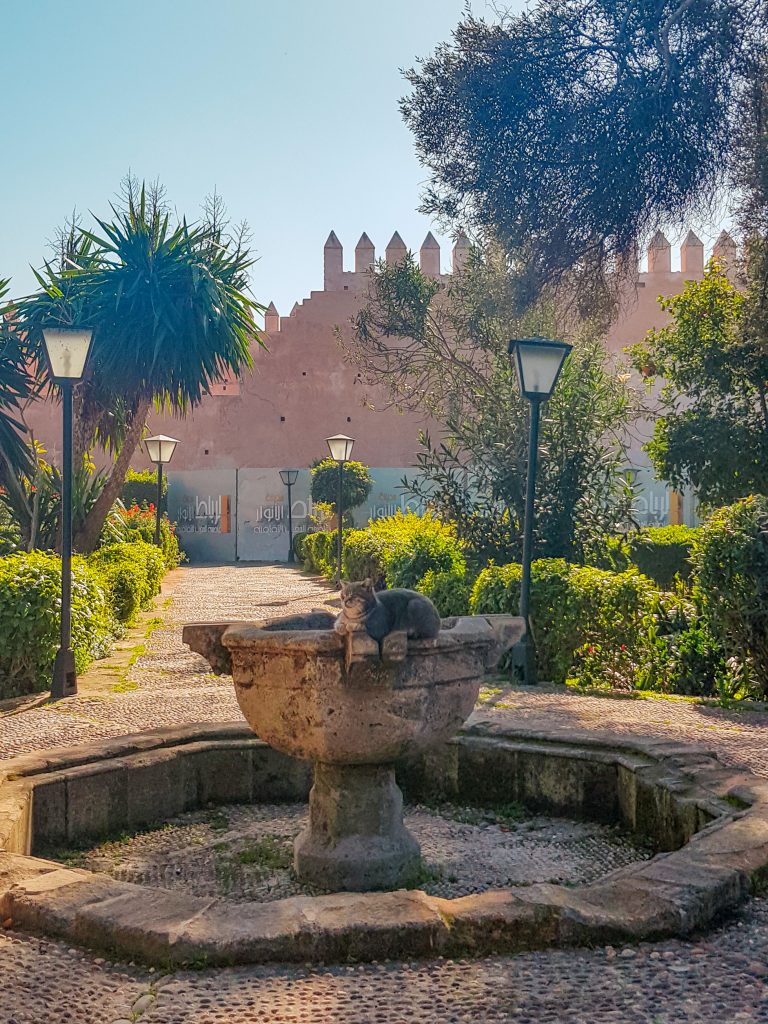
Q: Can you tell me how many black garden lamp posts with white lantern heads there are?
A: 5